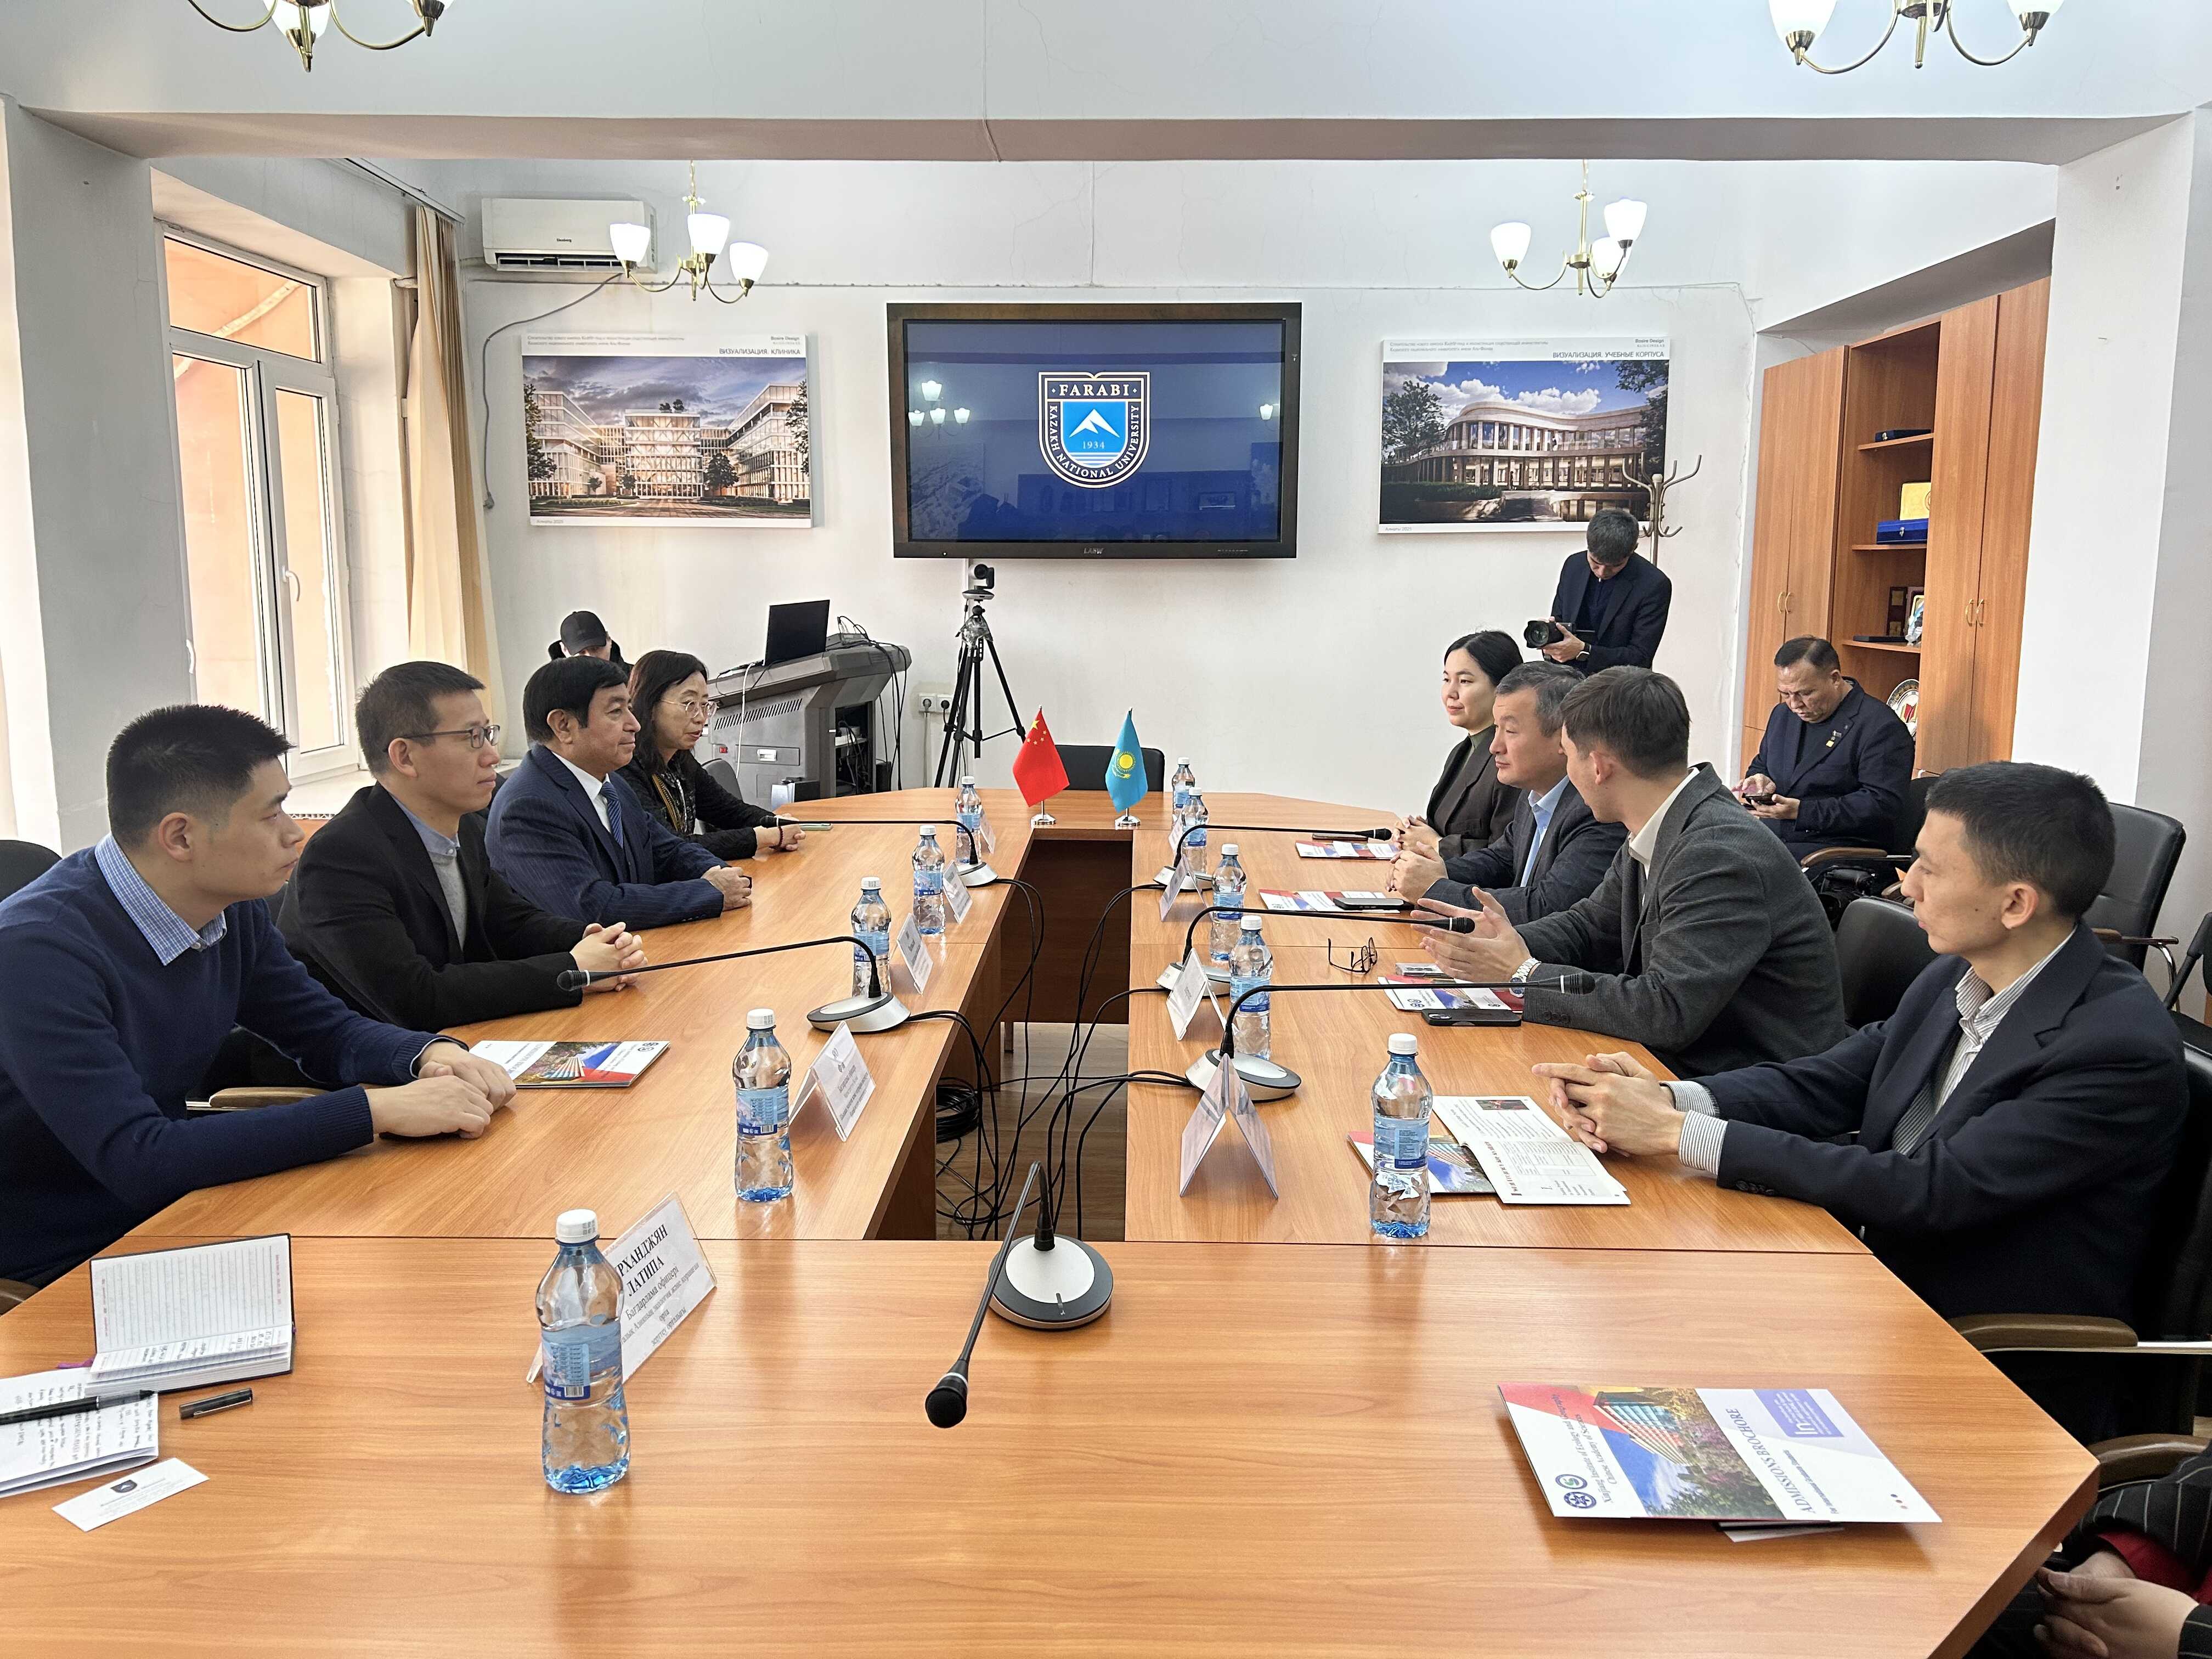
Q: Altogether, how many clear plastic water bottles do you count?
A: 10